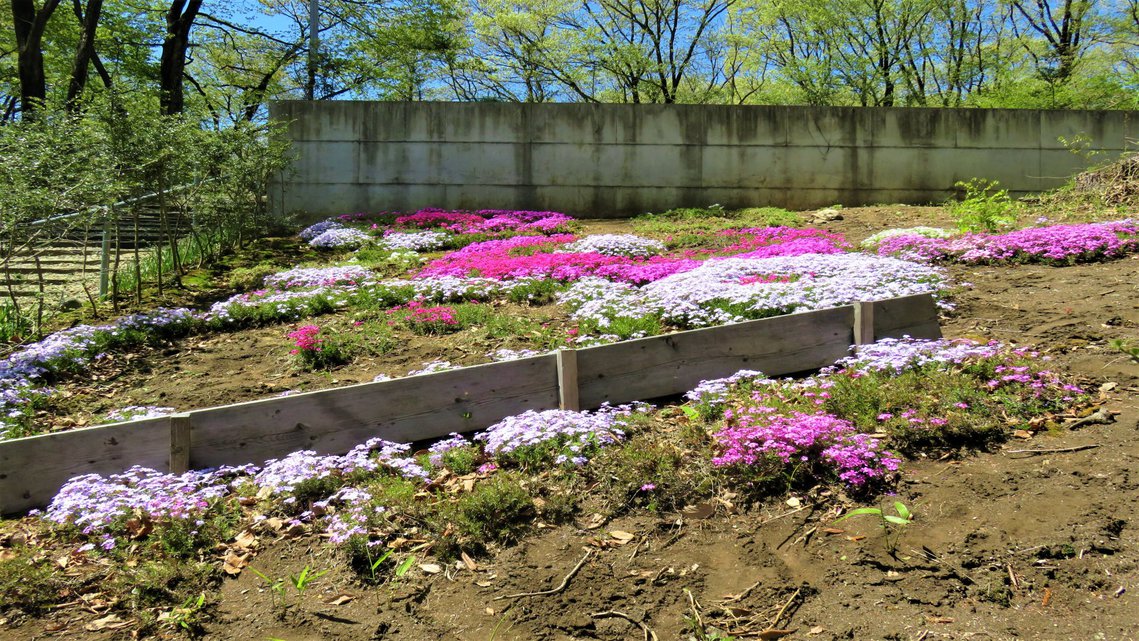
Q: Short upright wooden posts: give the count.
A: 3